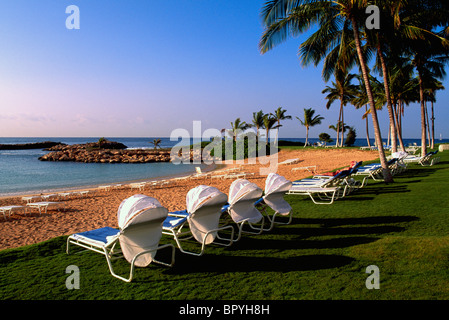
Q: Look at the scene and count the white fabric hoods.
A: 4